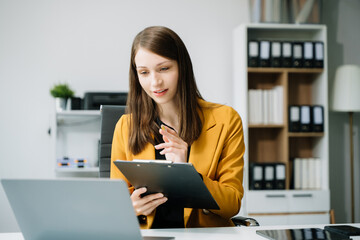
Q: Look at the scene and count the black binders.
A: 13